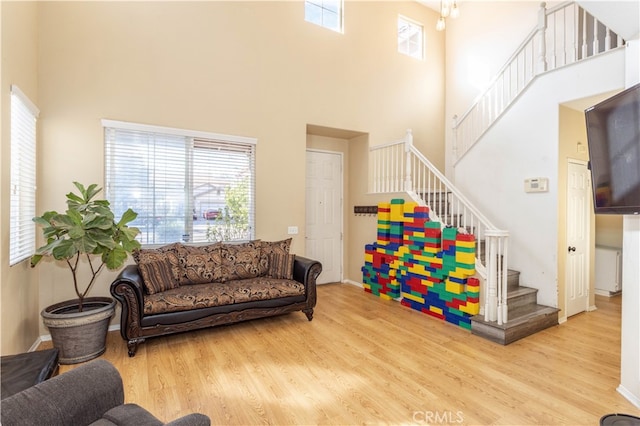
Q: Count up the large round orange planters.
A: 0